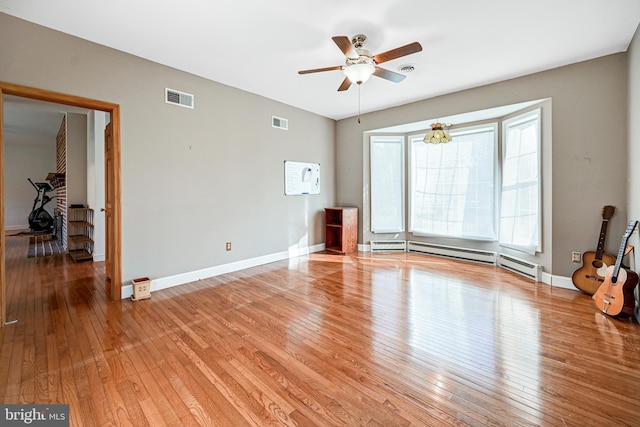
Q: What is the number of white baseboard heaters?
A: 3